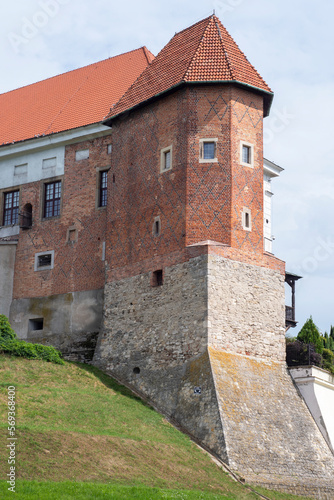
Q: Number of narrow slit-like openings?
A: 2